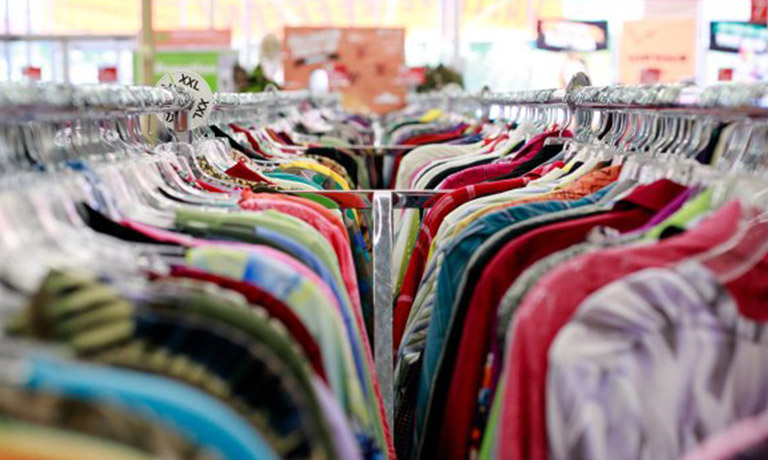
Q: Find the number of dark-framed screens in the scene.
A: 2